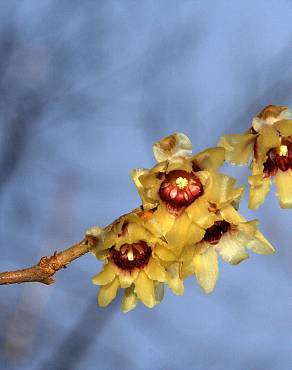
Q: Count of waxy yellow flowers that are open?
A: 4